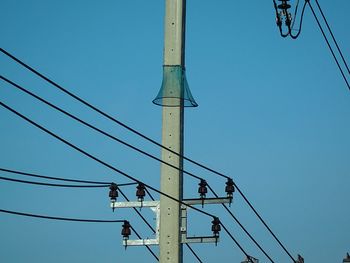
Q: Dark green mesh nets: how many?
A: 1